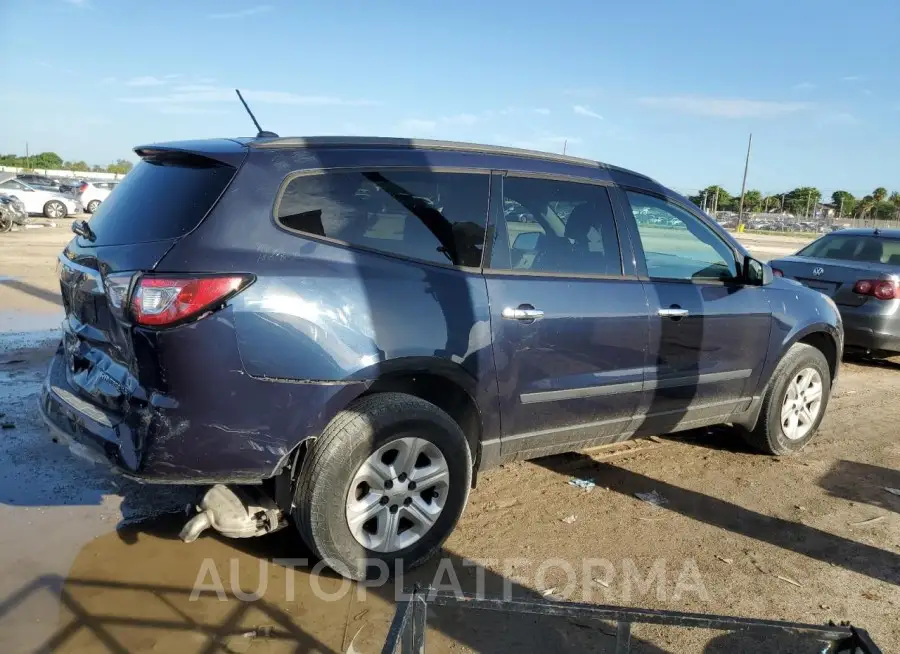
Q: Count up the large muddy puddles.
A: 1